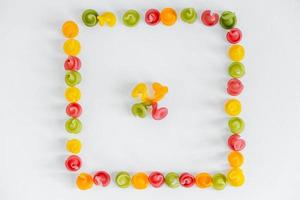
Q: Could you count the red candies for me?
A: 12